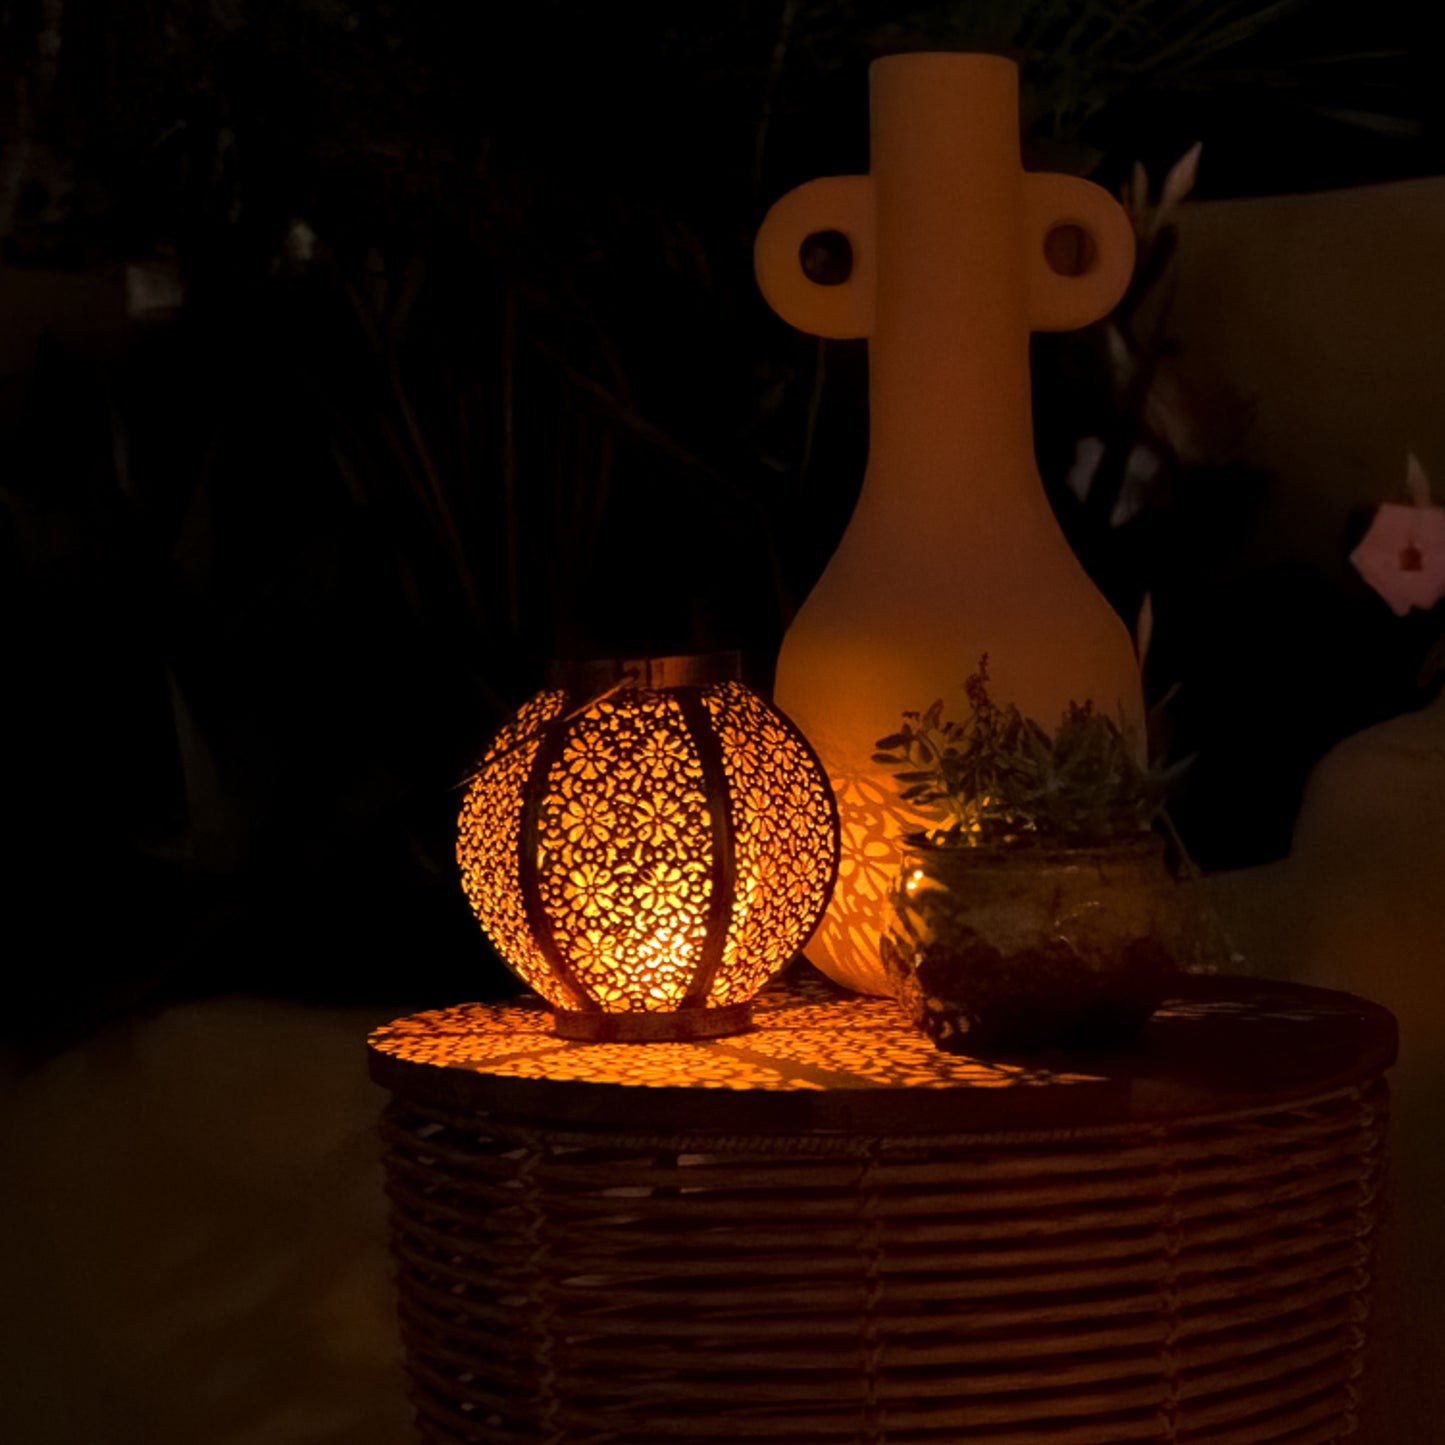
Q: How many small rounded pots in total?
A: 1